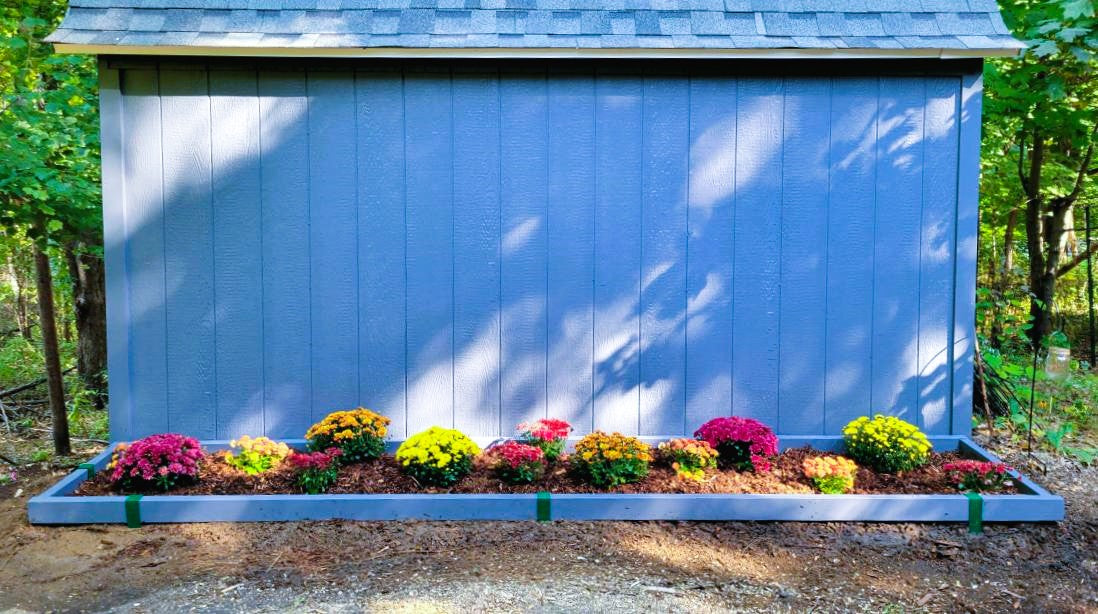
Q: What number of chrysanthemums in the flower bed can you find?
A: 13